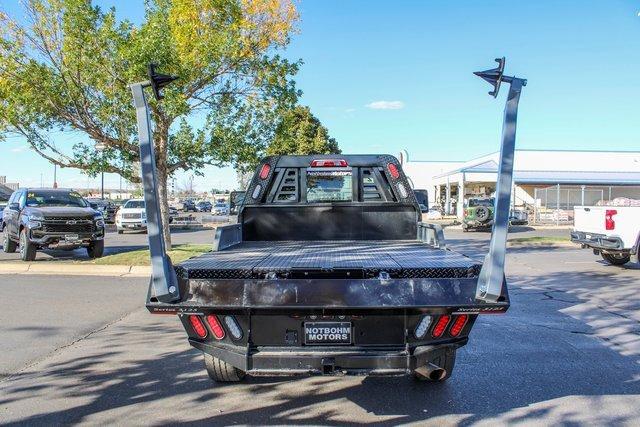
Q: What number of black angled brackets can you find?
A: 2